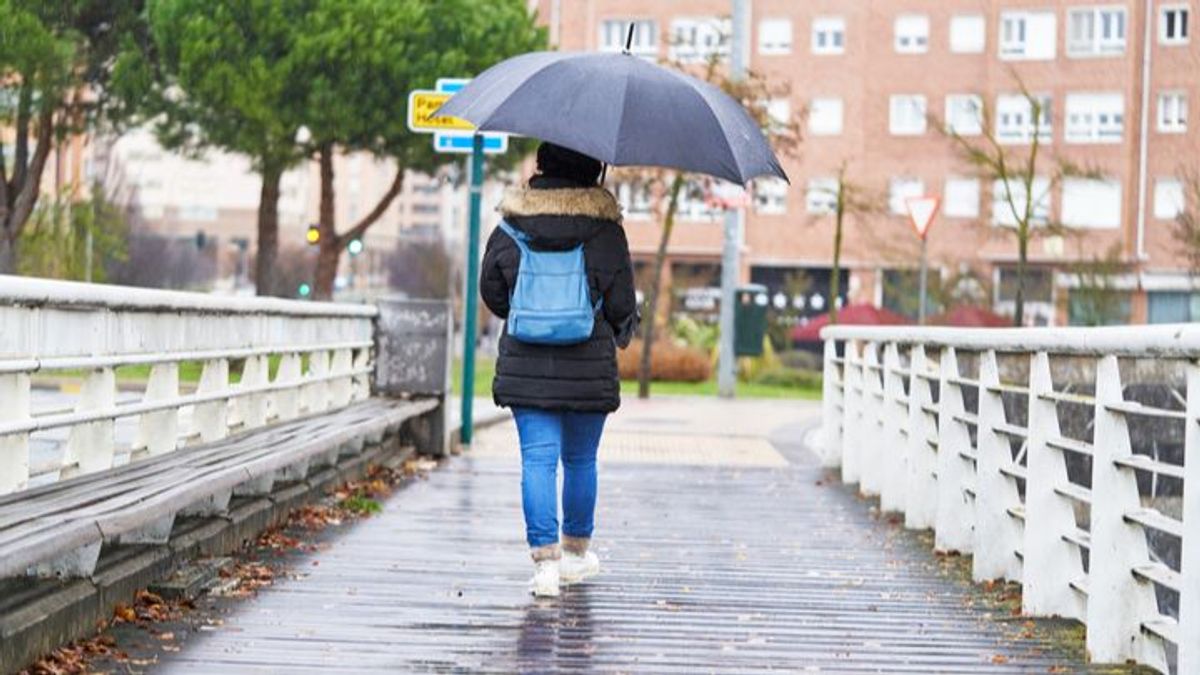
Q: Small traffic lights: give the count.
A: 3